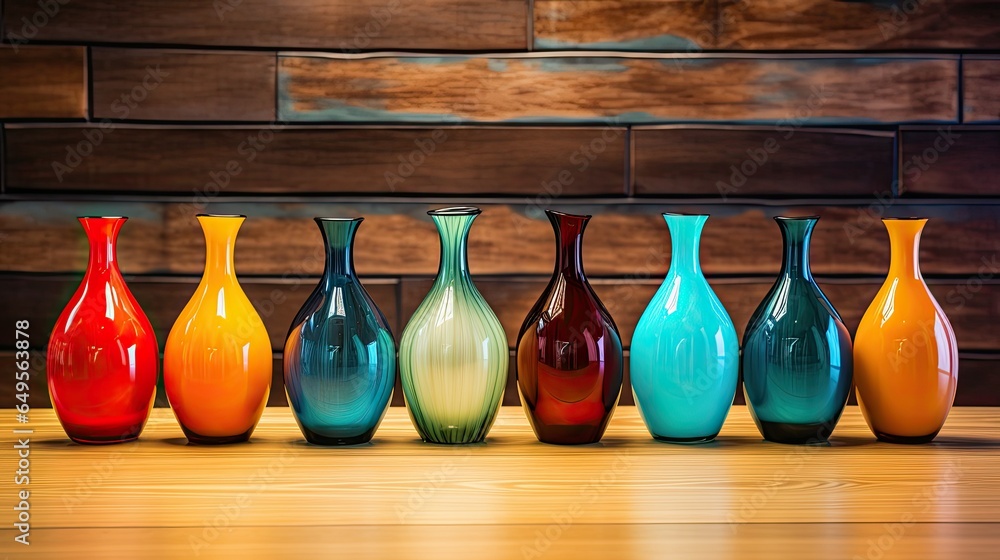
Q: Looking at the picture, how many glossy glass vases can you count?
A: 8